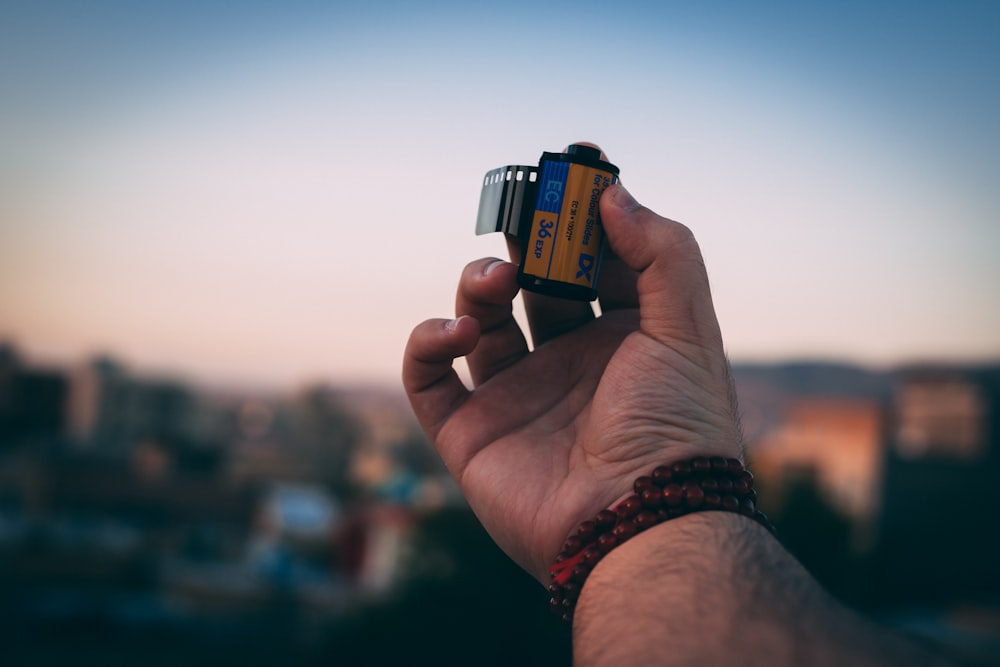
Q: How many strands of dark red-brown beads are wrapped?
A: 3